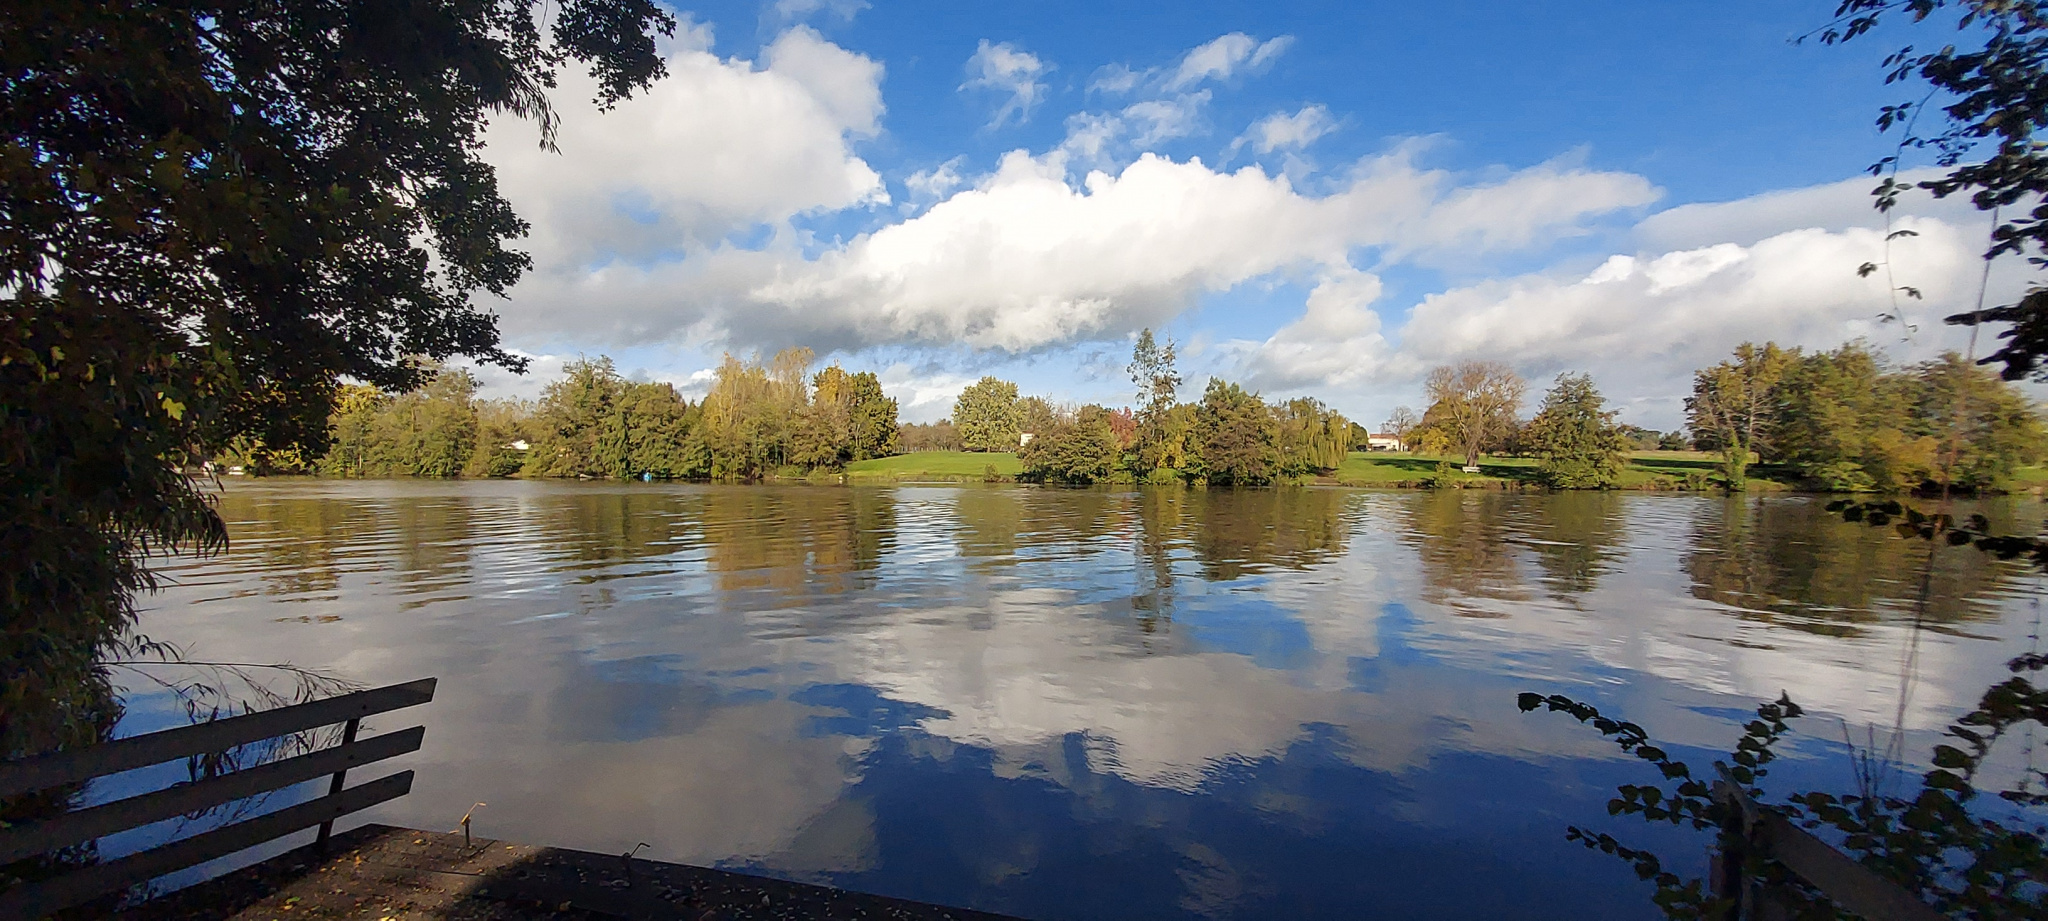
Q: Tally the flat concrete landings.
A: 1